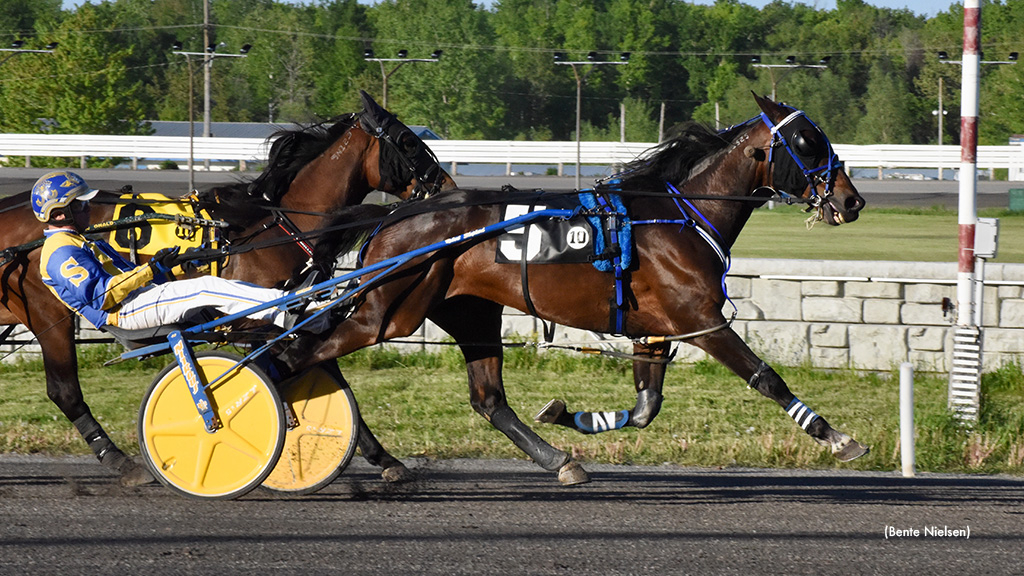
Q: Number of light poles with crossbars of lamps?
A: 6